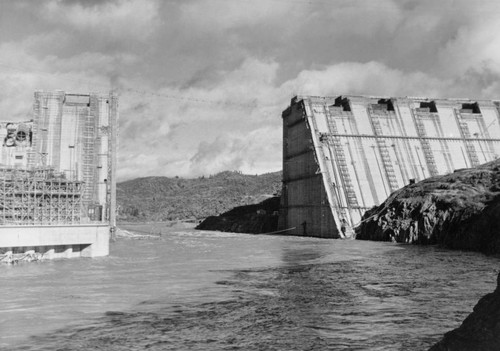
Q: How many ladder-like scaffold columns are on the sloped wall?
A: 4